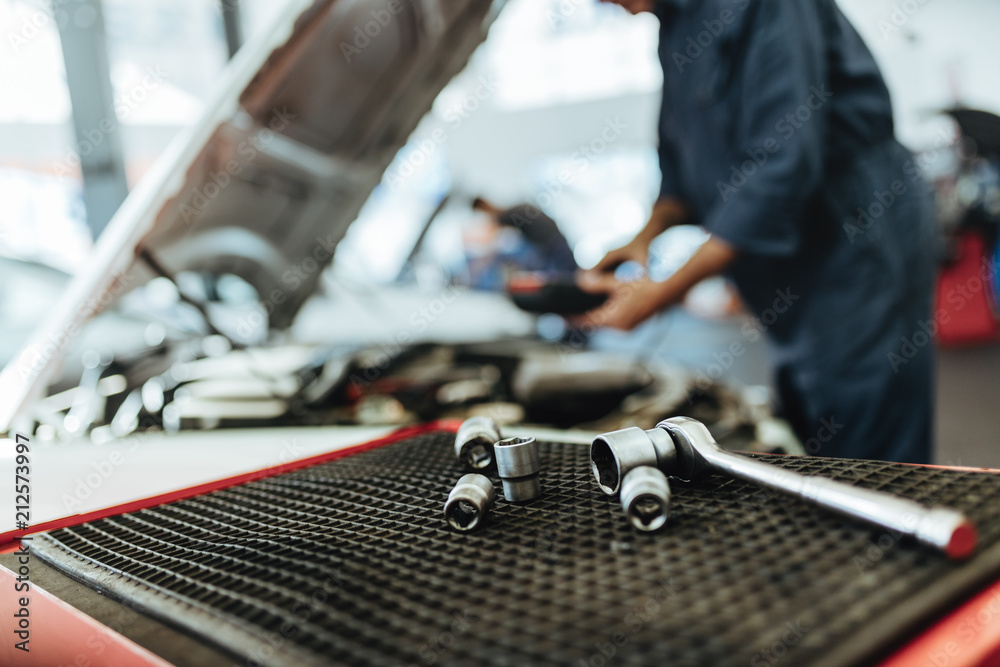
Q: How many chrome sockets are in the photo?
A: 5